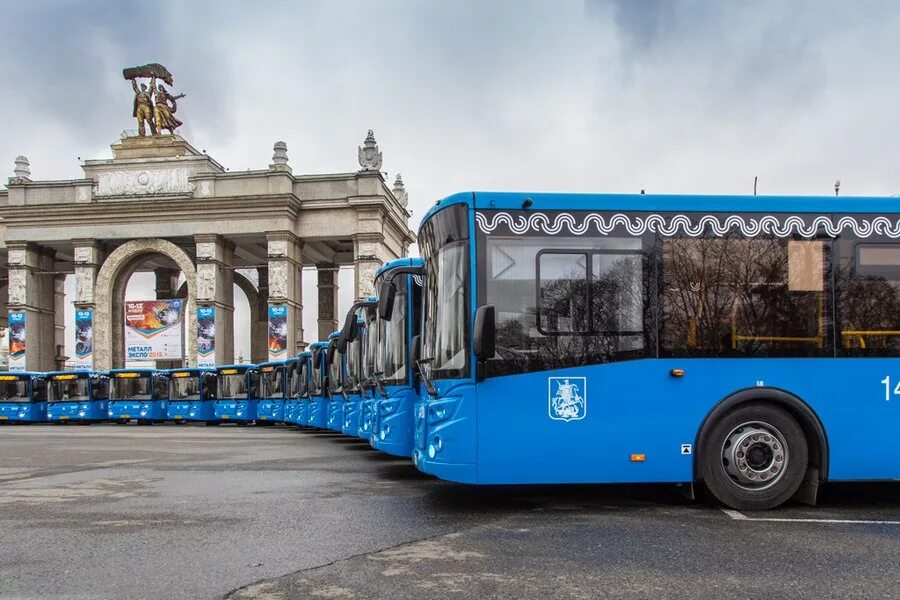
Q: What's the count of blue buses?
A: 14